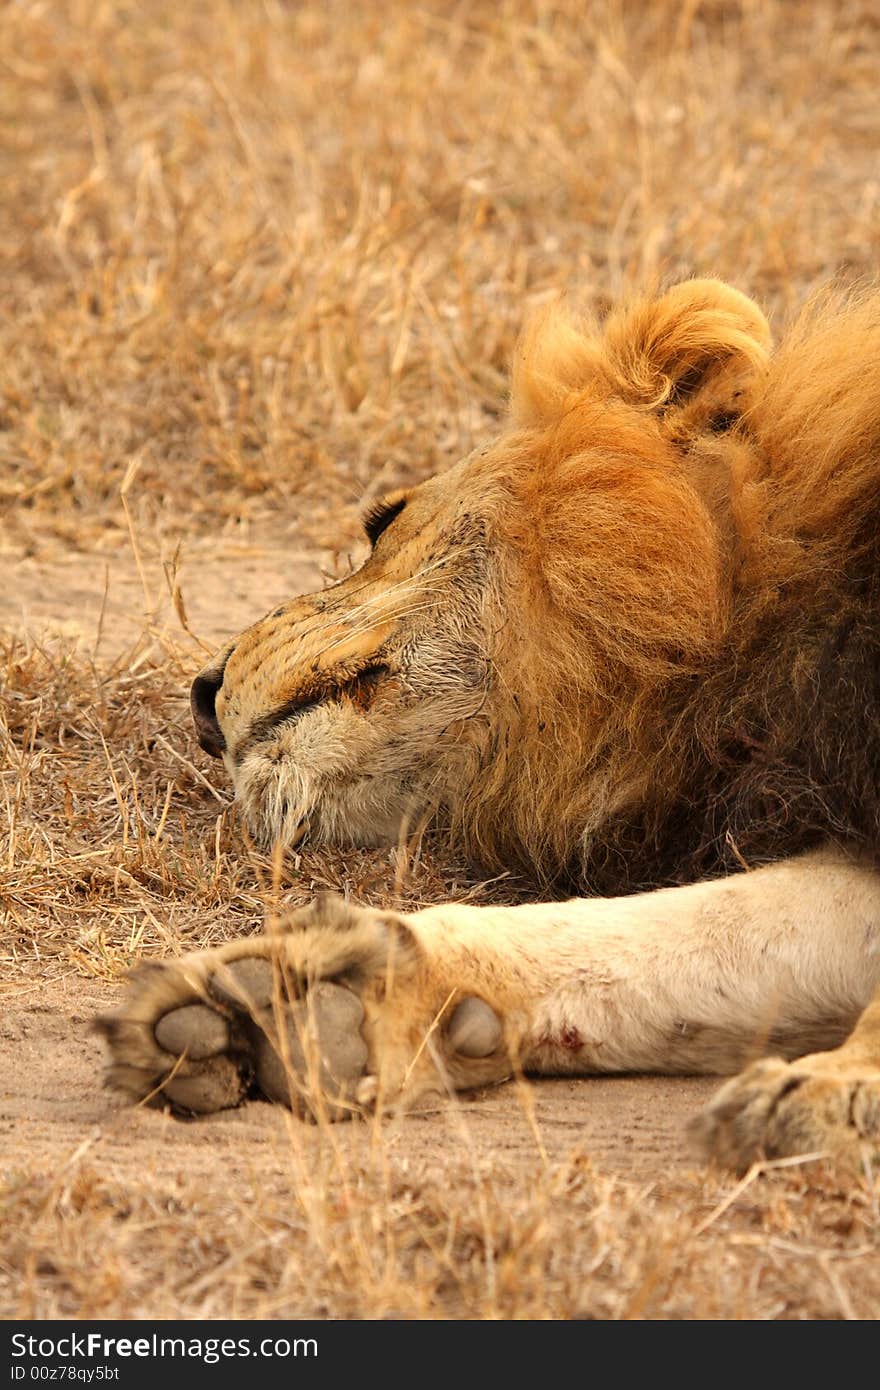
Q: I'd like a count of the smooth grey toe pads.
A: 3